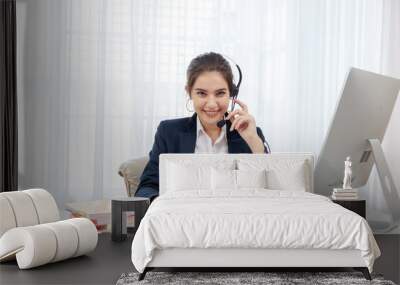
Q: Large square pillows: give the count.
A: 2